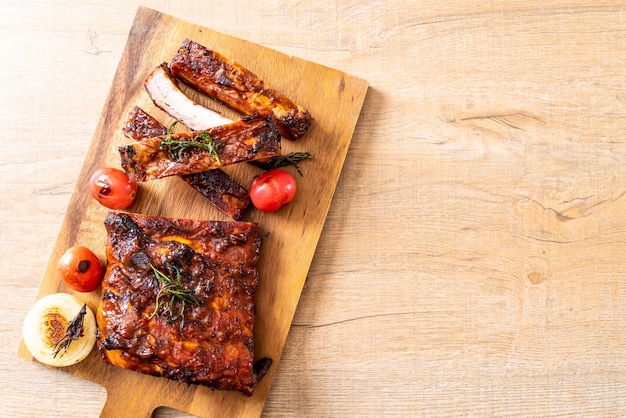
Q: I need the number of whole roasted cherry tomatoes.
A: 3